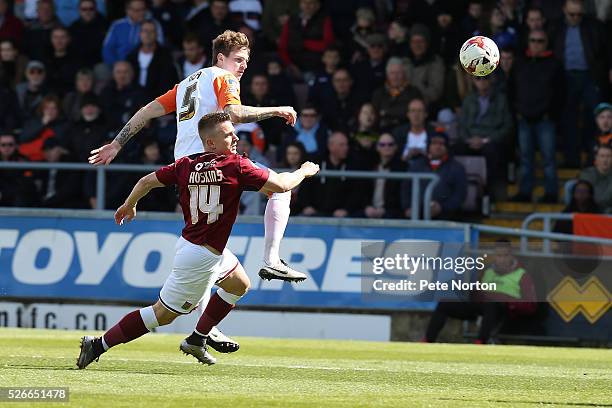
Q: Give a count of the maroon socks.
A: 2